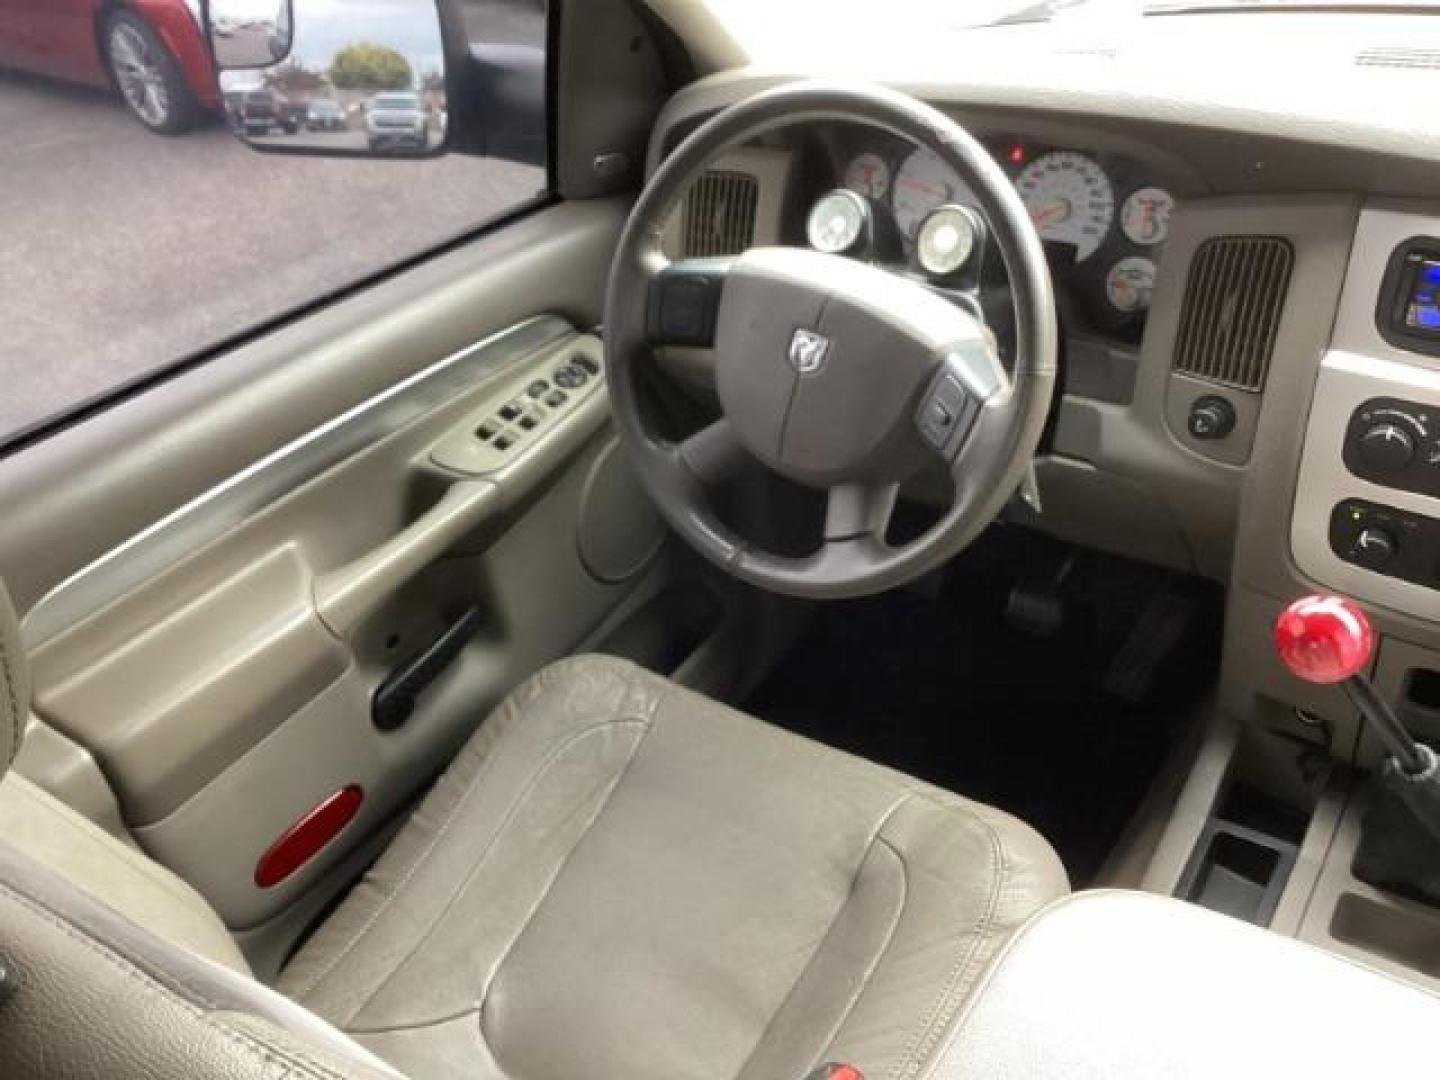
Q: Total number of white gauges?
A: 7